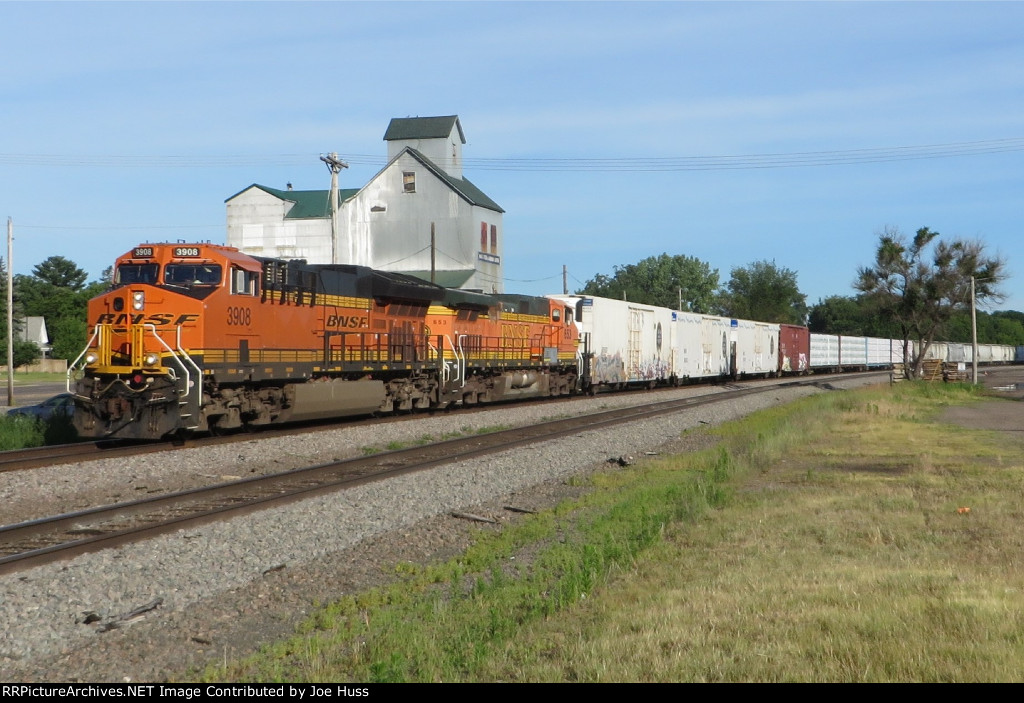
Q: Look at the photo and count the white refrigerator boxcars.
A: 3